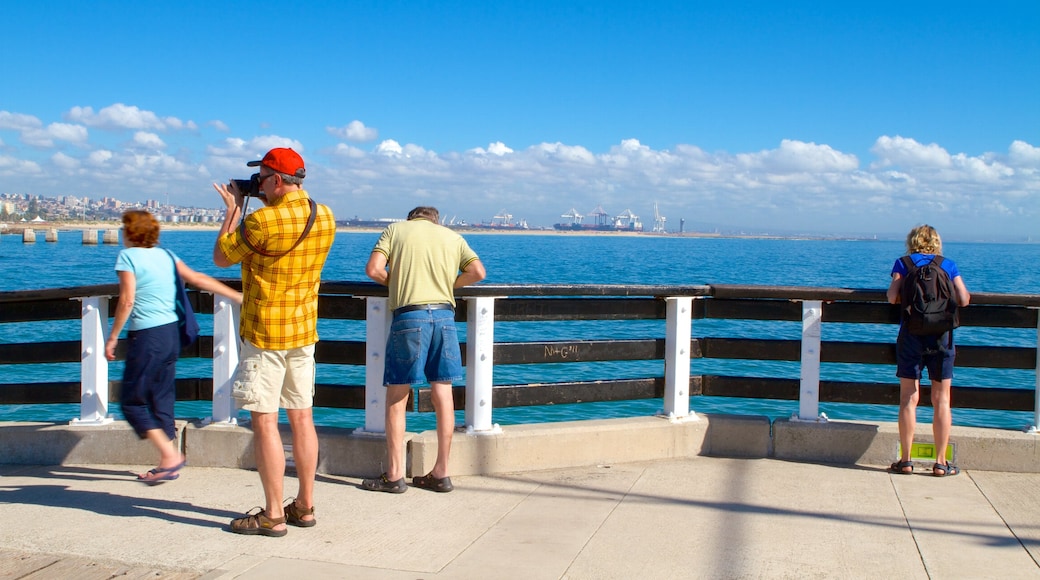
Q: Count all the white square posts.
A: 7